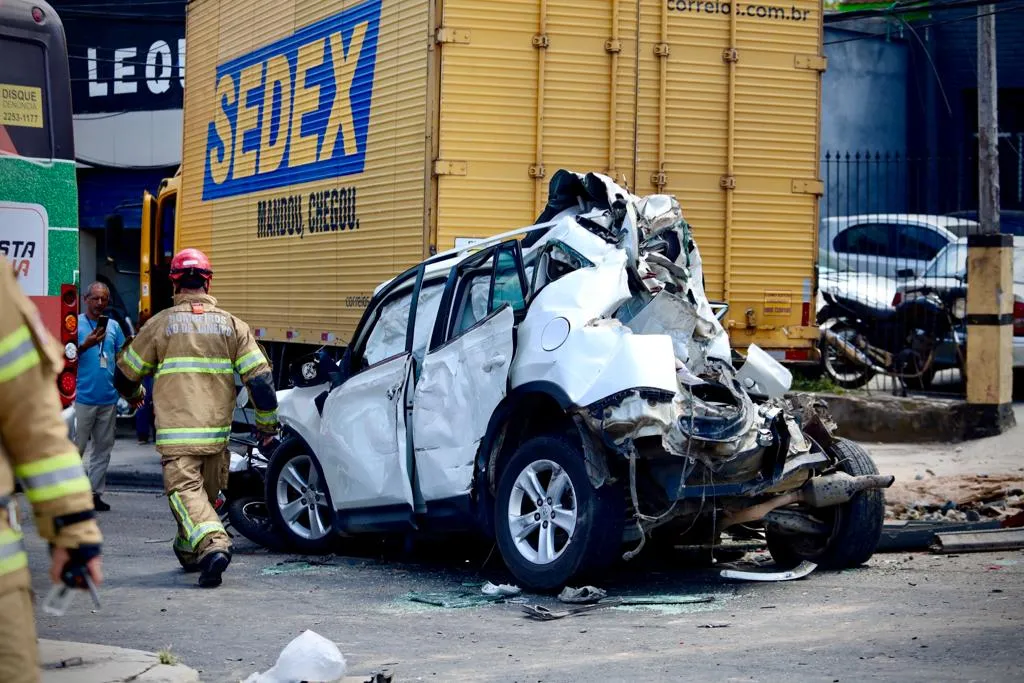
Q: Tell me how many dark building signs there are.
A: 1